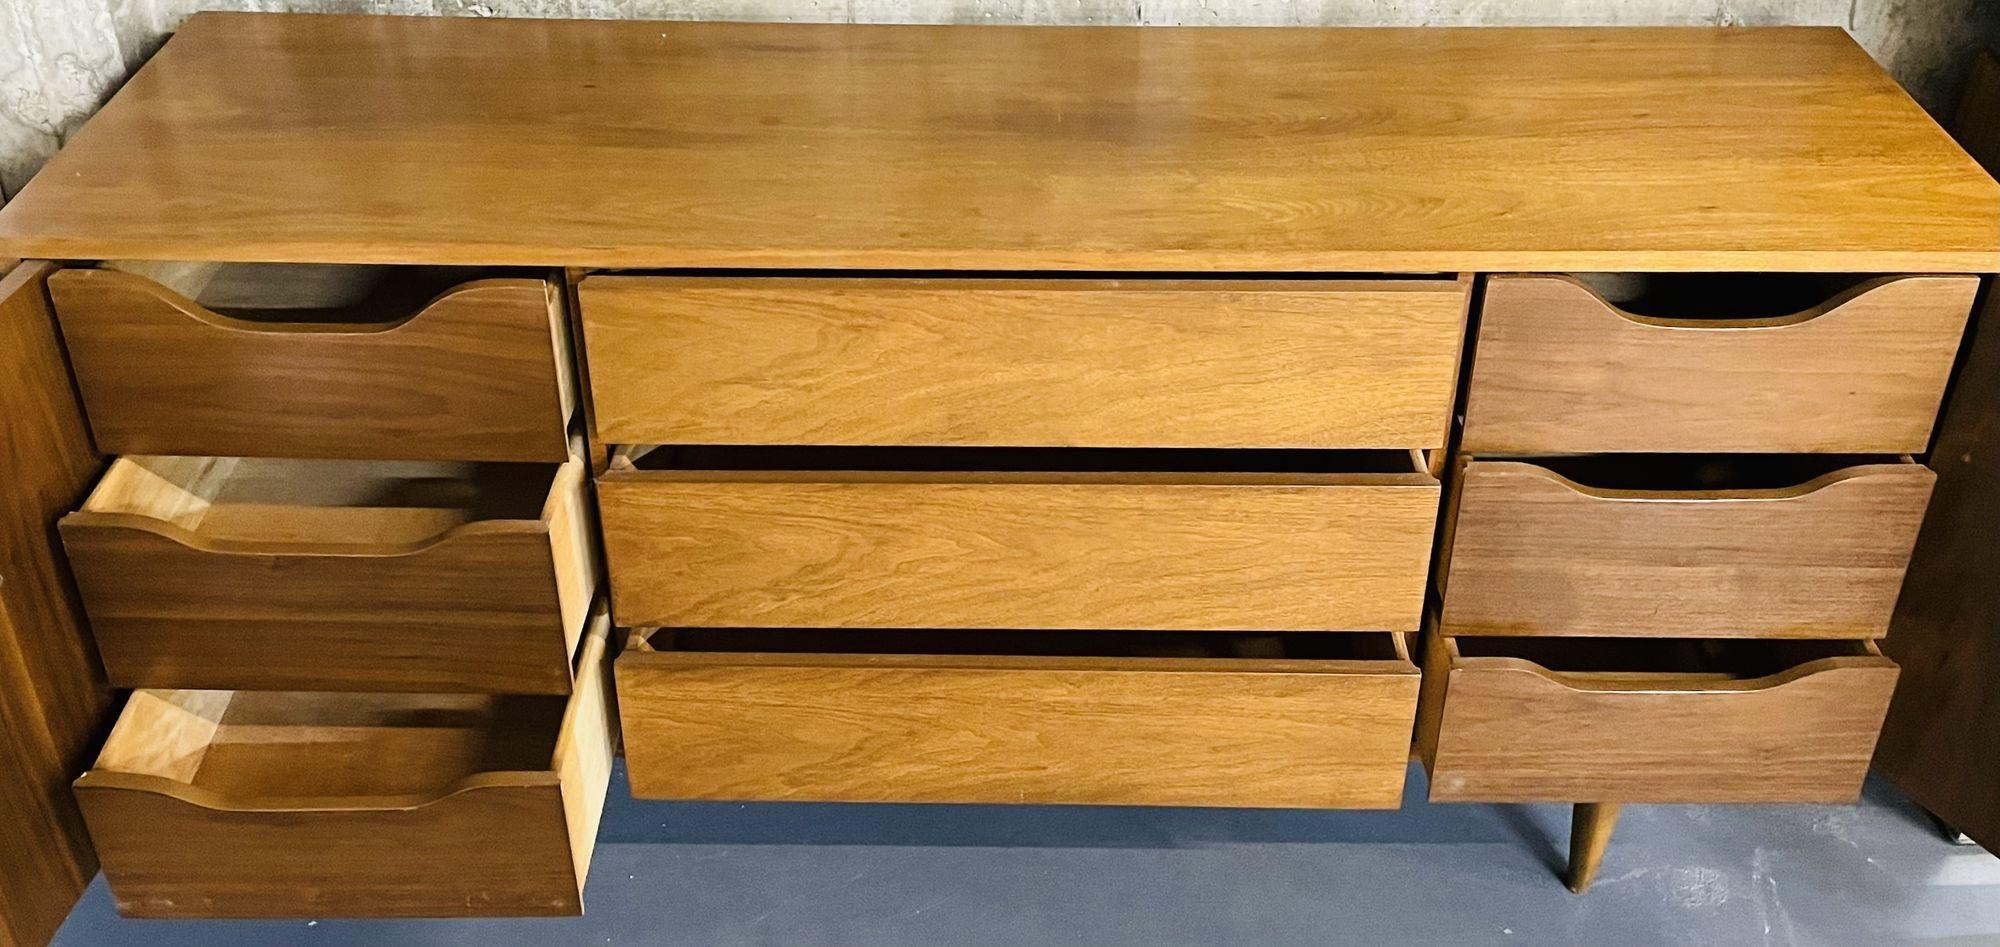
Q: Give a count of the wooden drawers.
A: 9